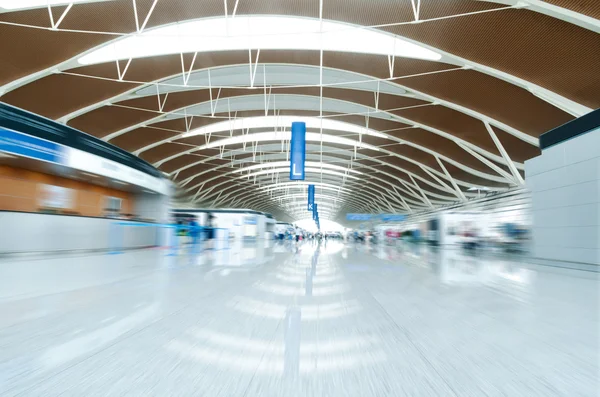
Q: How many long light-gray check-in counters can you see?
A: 1